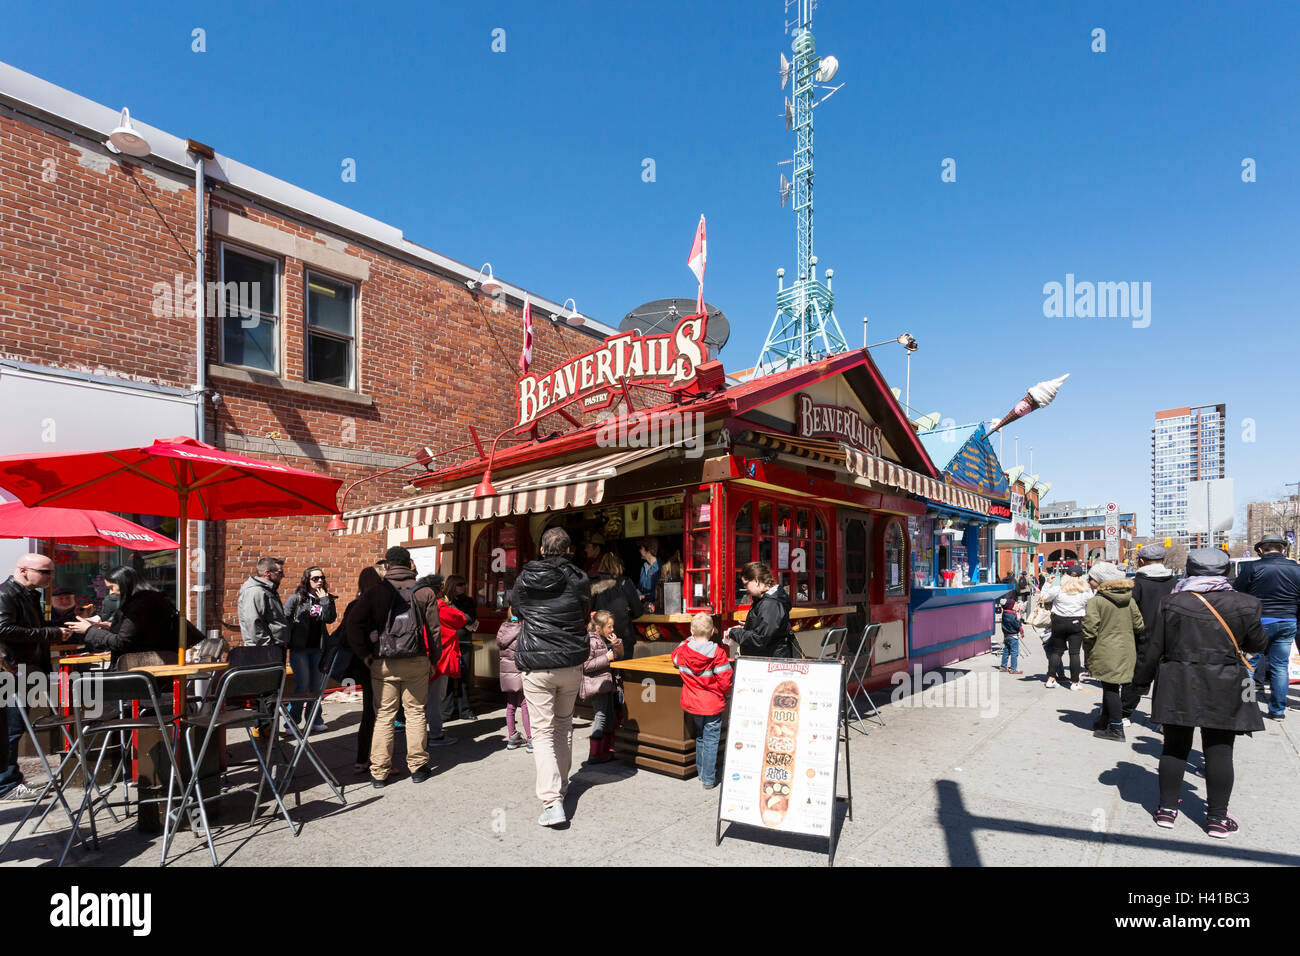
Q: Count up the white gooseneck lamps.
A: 3